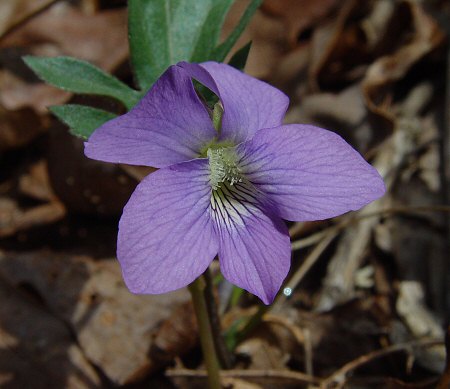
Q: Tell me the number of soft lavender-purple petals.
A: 5